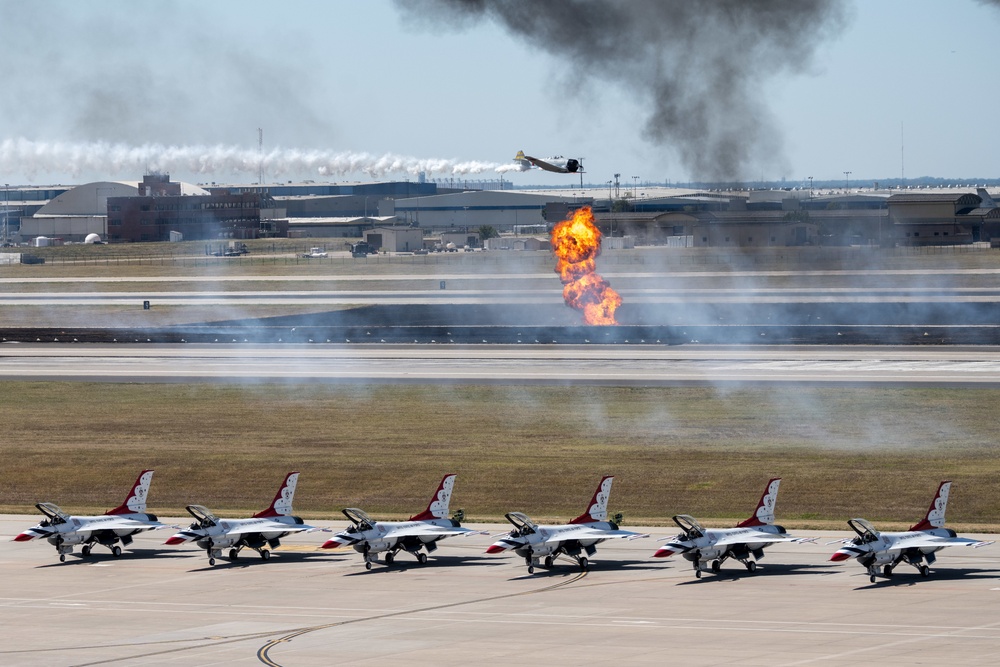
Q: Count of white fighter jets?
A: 6